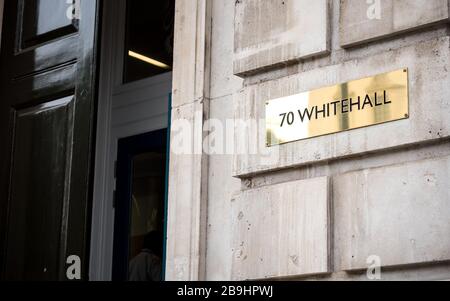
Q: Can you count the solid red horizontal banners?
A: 0